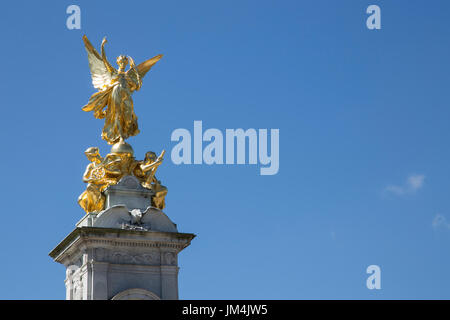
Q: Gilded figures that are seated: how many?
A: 2